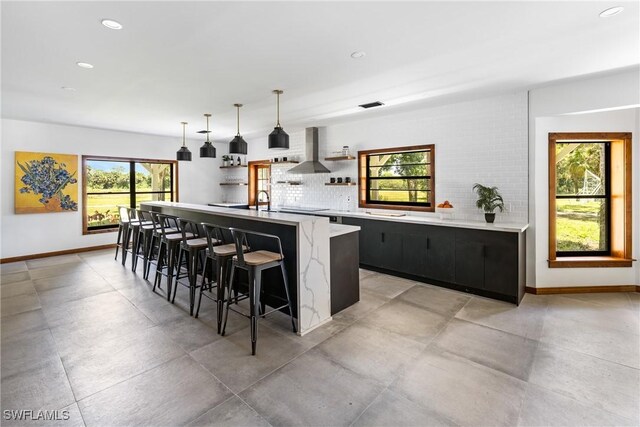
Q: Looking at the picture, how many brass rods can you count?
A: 4